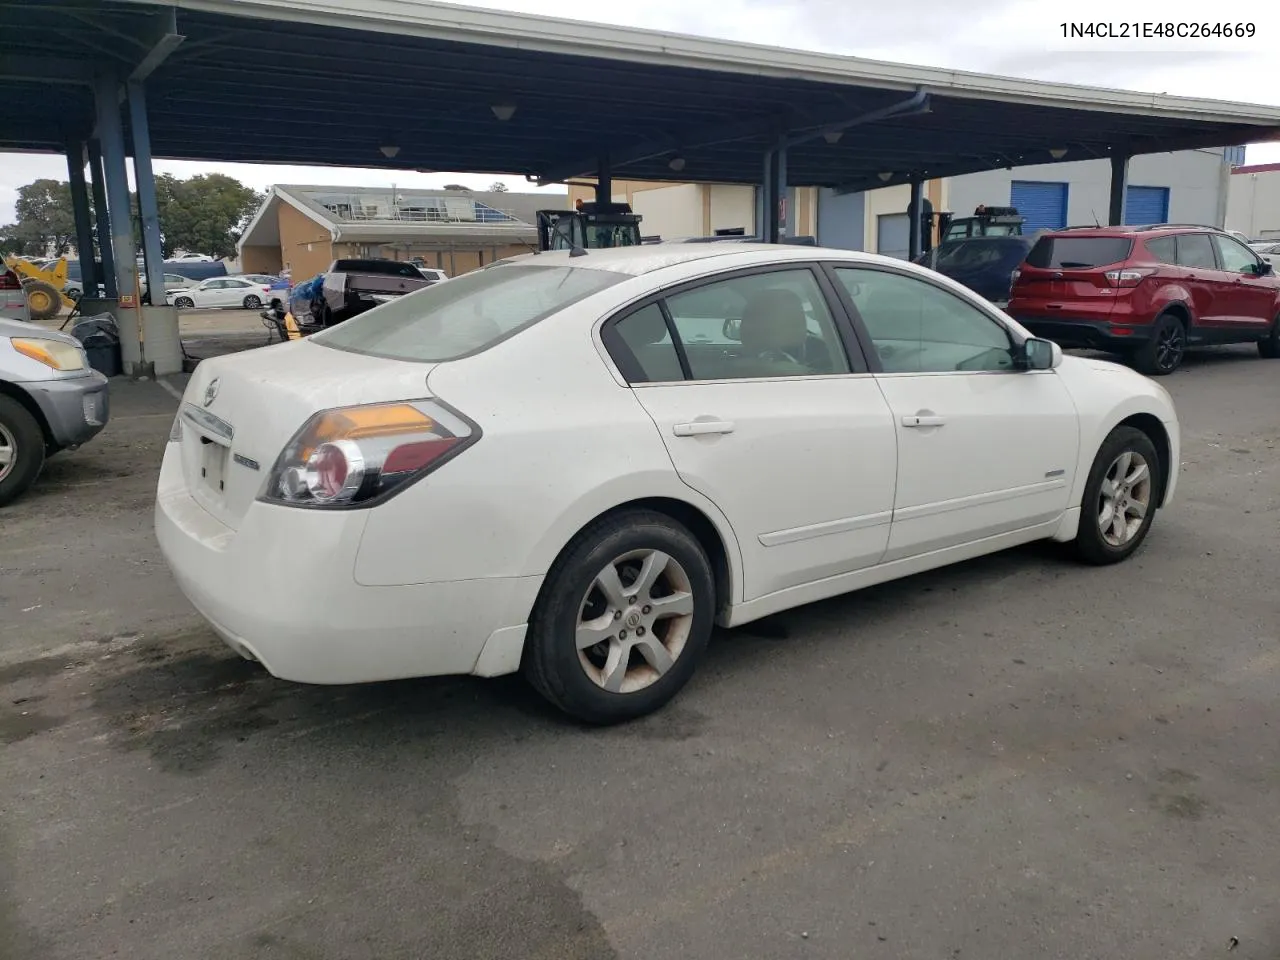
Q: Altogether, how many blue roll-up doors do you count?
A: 2